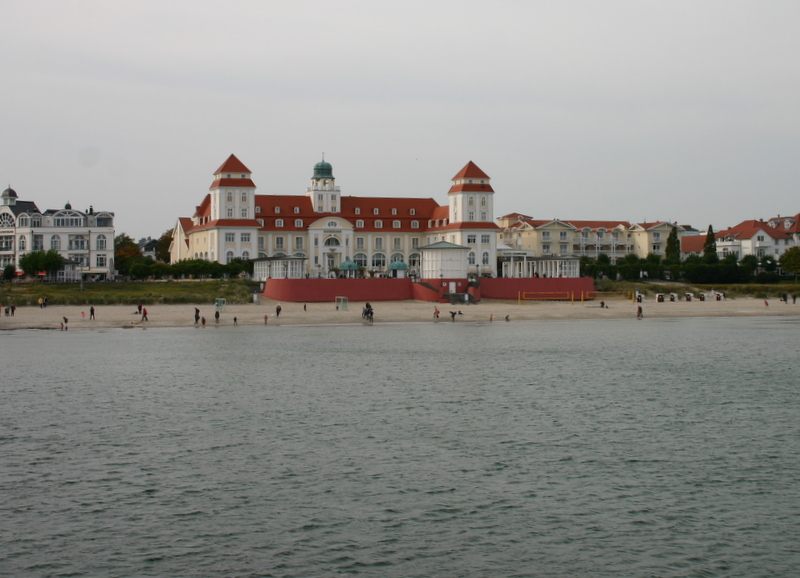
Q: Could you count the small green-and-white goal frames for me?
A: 2